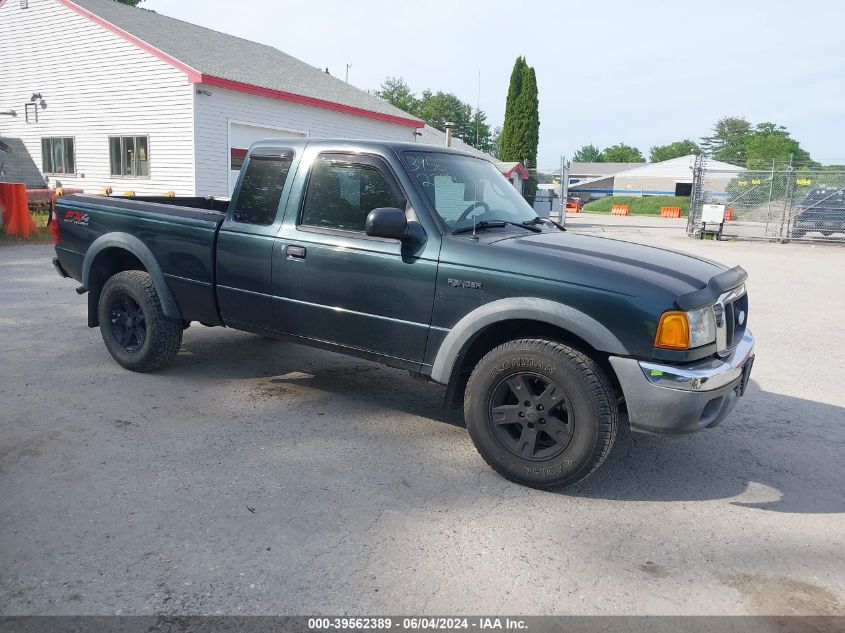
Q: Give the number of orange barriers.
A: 5